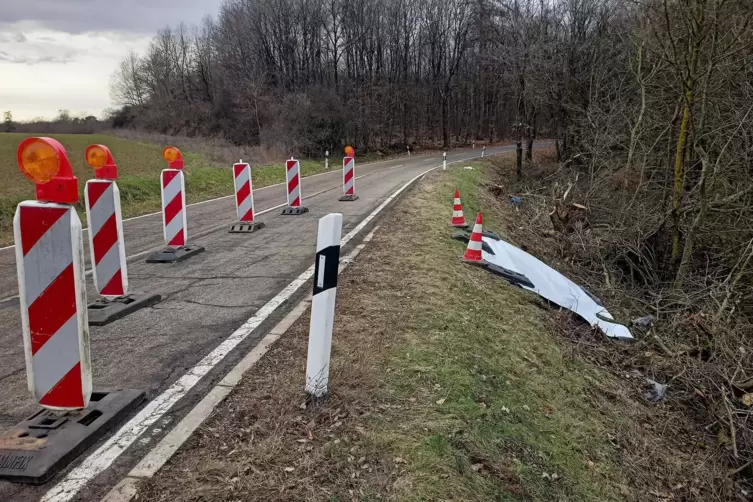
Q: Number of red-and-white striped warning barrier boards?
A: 6